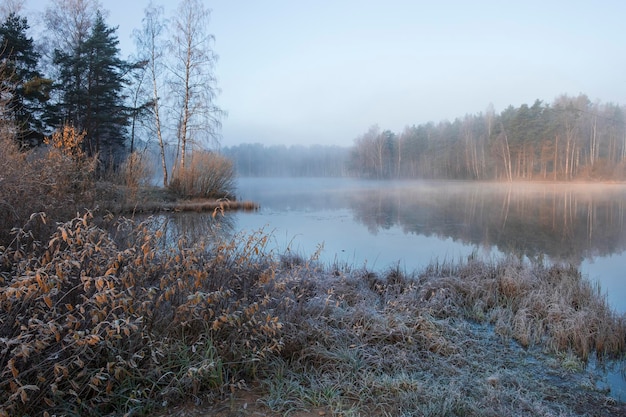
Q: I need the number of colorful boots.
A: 0